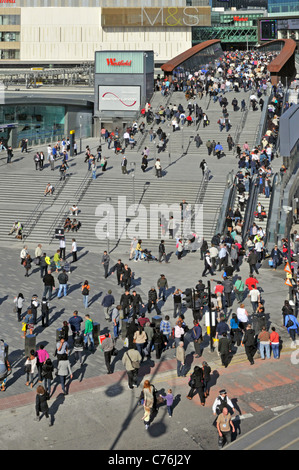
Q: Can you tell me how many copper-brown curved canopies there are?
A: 2